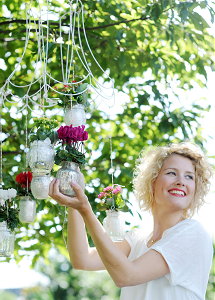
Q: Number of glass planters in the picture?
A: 7